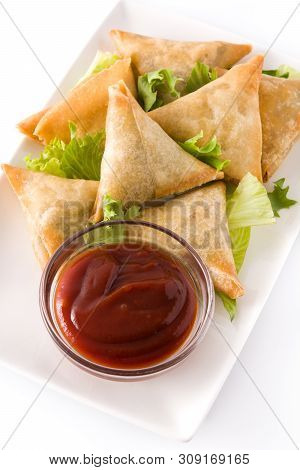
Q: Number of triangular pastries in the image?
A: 7